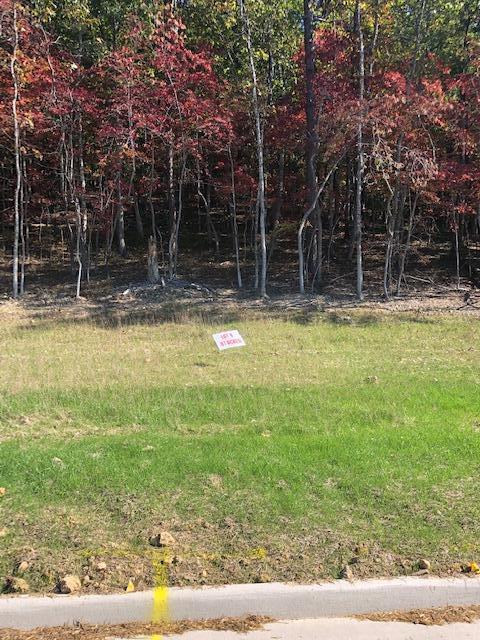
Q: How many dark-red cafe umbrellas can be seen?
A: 0